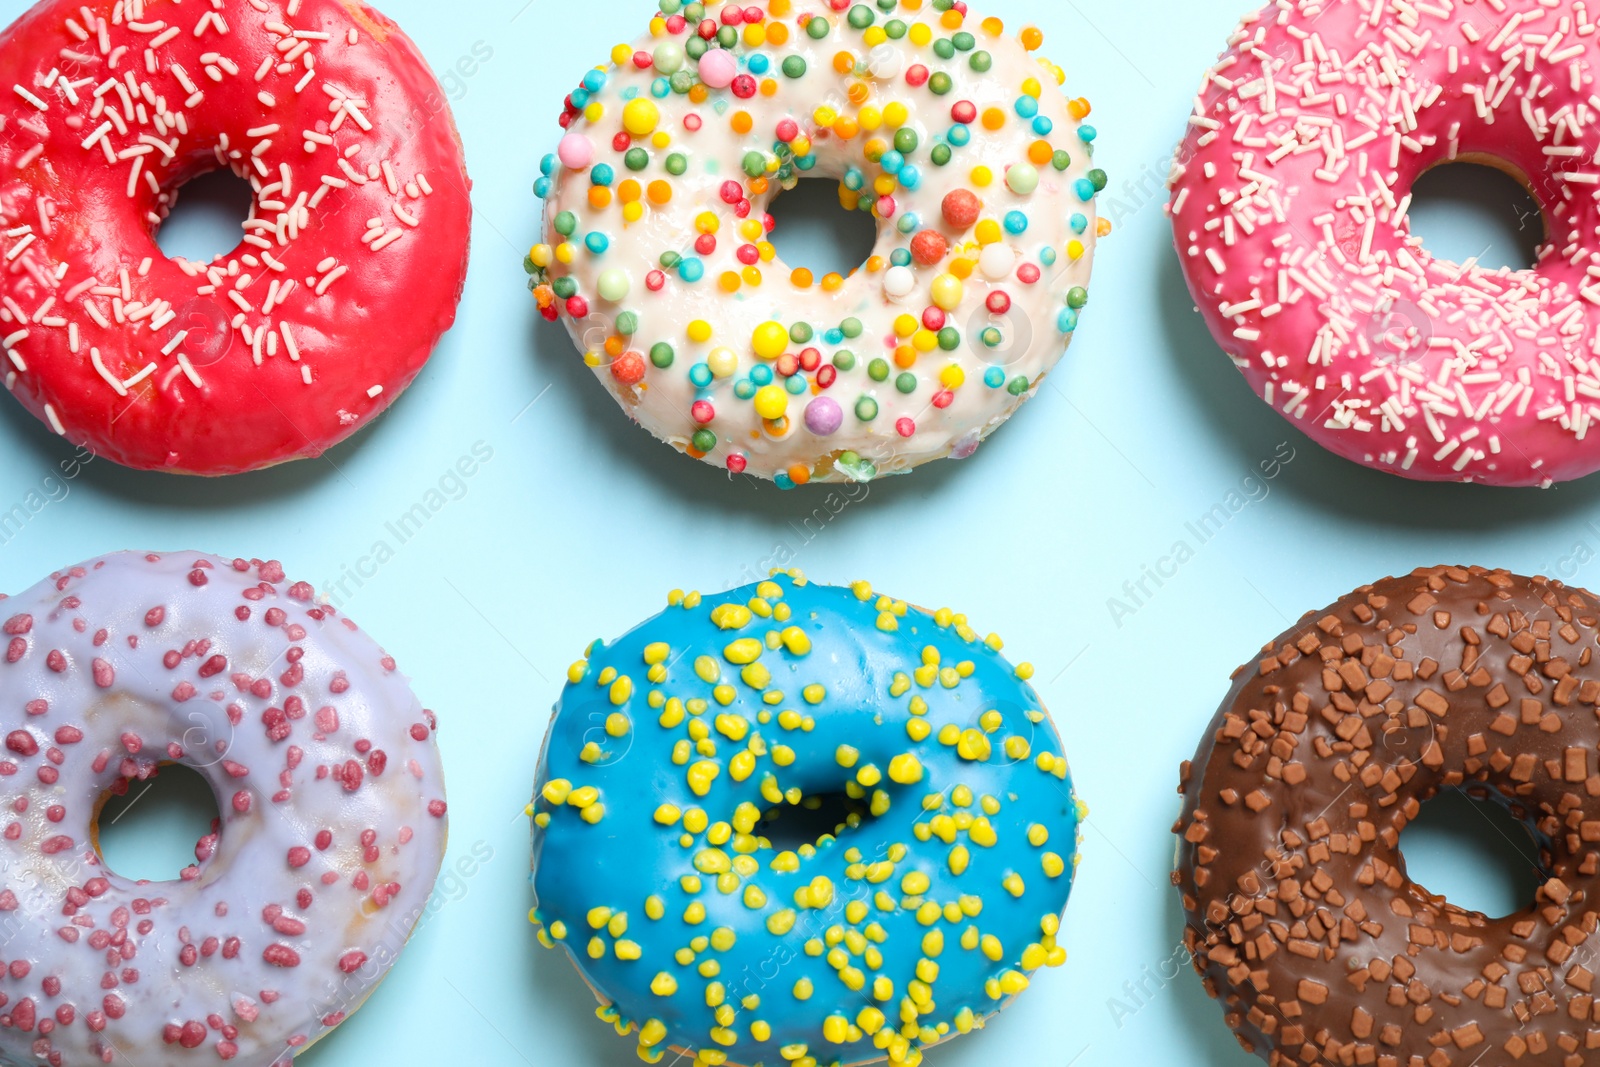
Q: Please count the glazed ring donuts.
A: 6